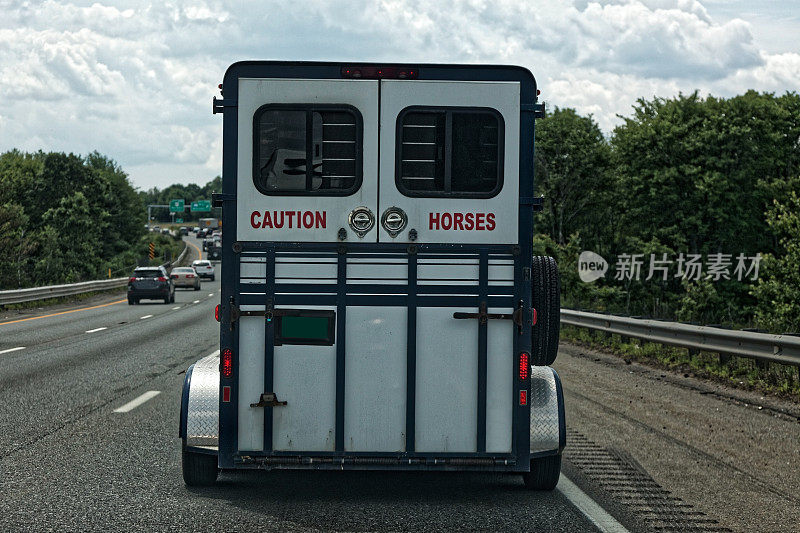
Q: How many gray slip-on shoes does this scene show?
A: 0